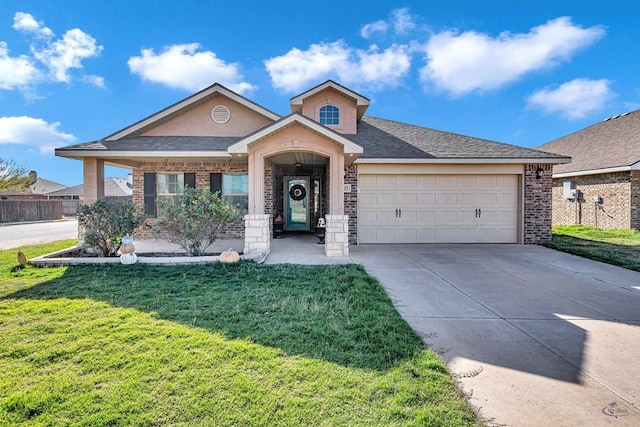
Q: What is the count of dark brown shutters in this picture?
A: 3